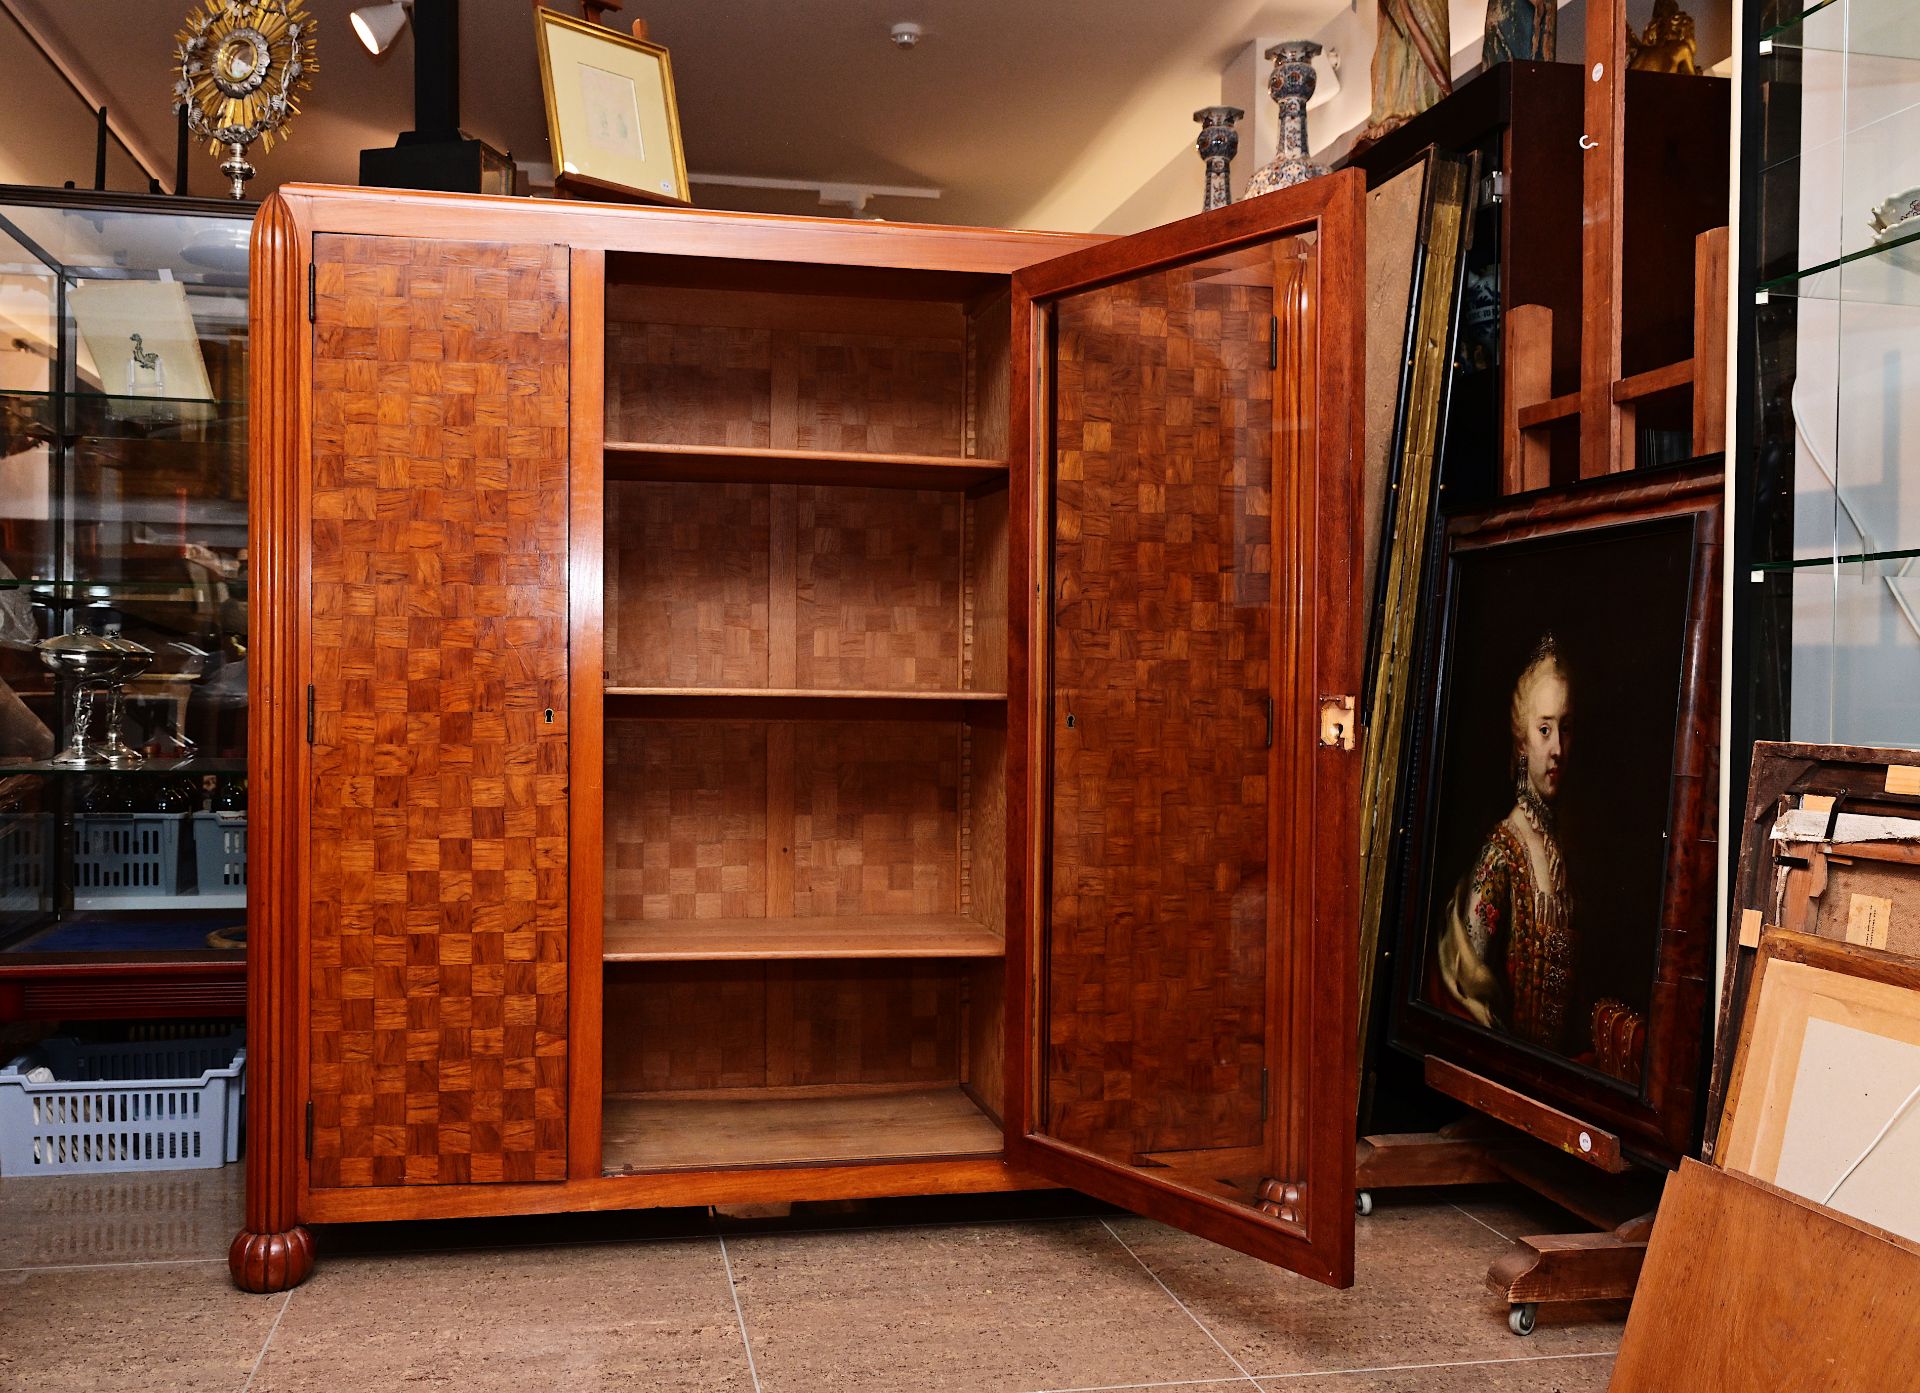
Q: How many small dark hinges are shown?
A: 6